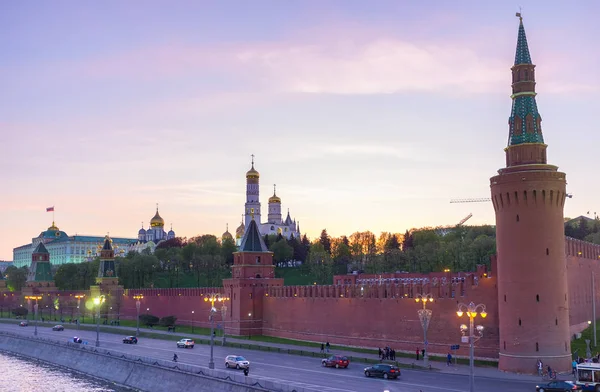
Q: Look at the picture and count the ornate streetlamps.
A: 9